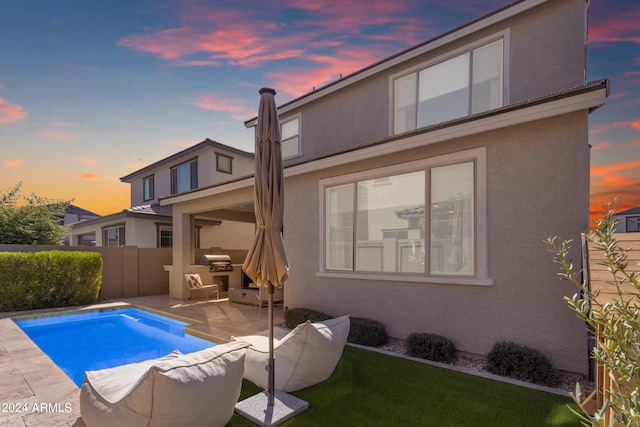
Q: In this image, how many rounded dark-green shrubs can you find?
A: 4